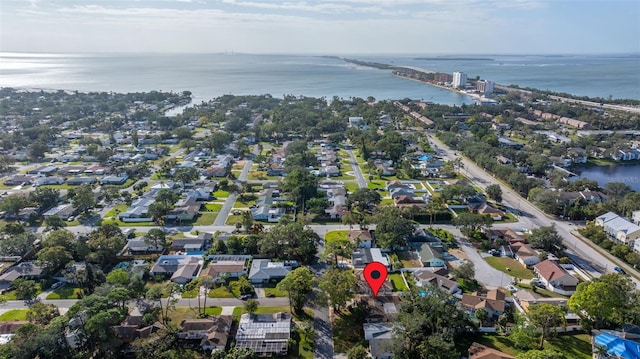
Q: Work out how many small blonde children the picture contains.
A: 0